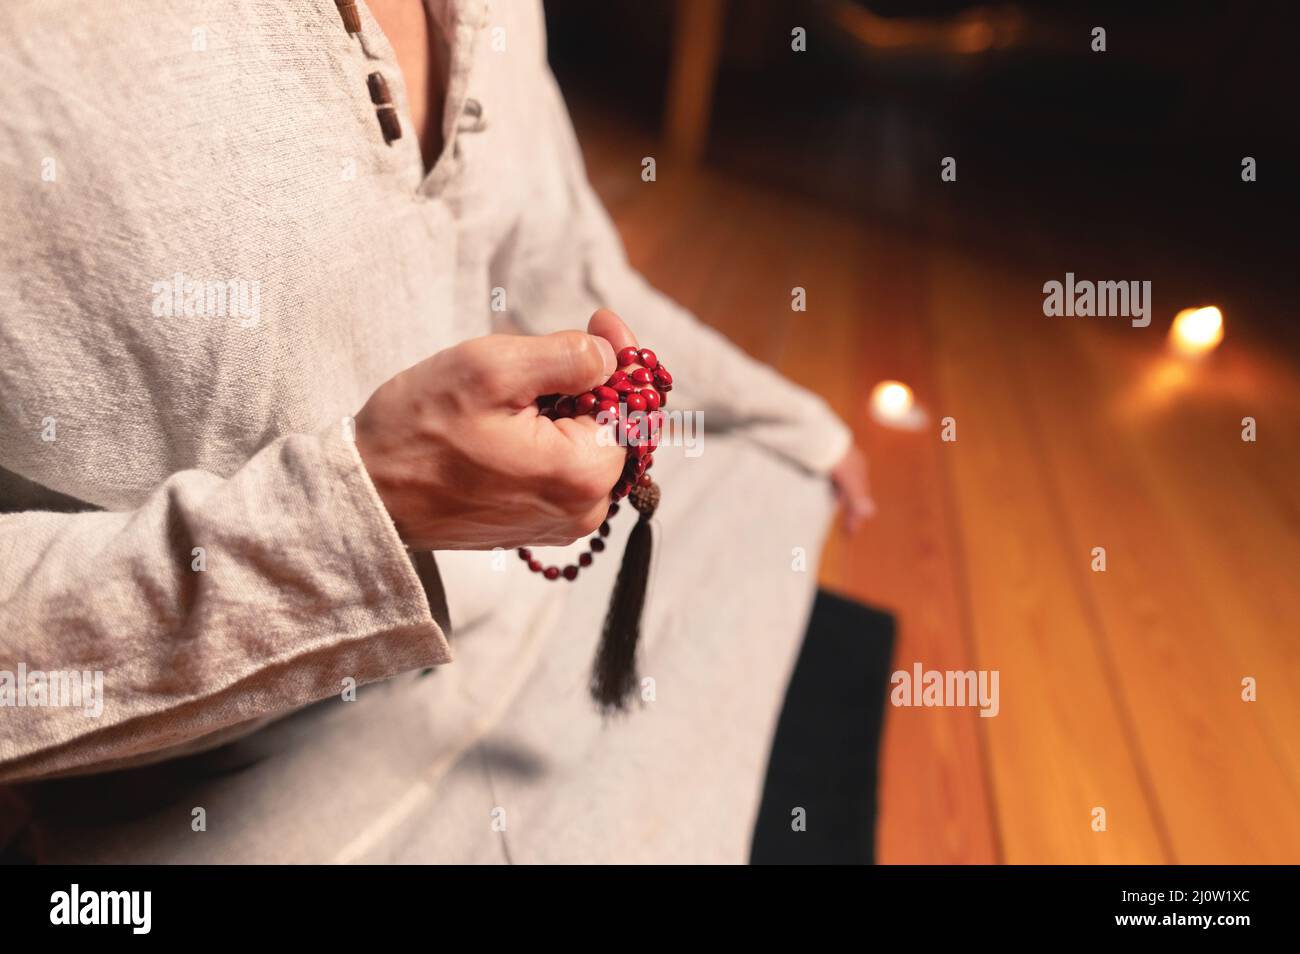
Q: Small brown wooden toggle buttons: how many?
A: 2